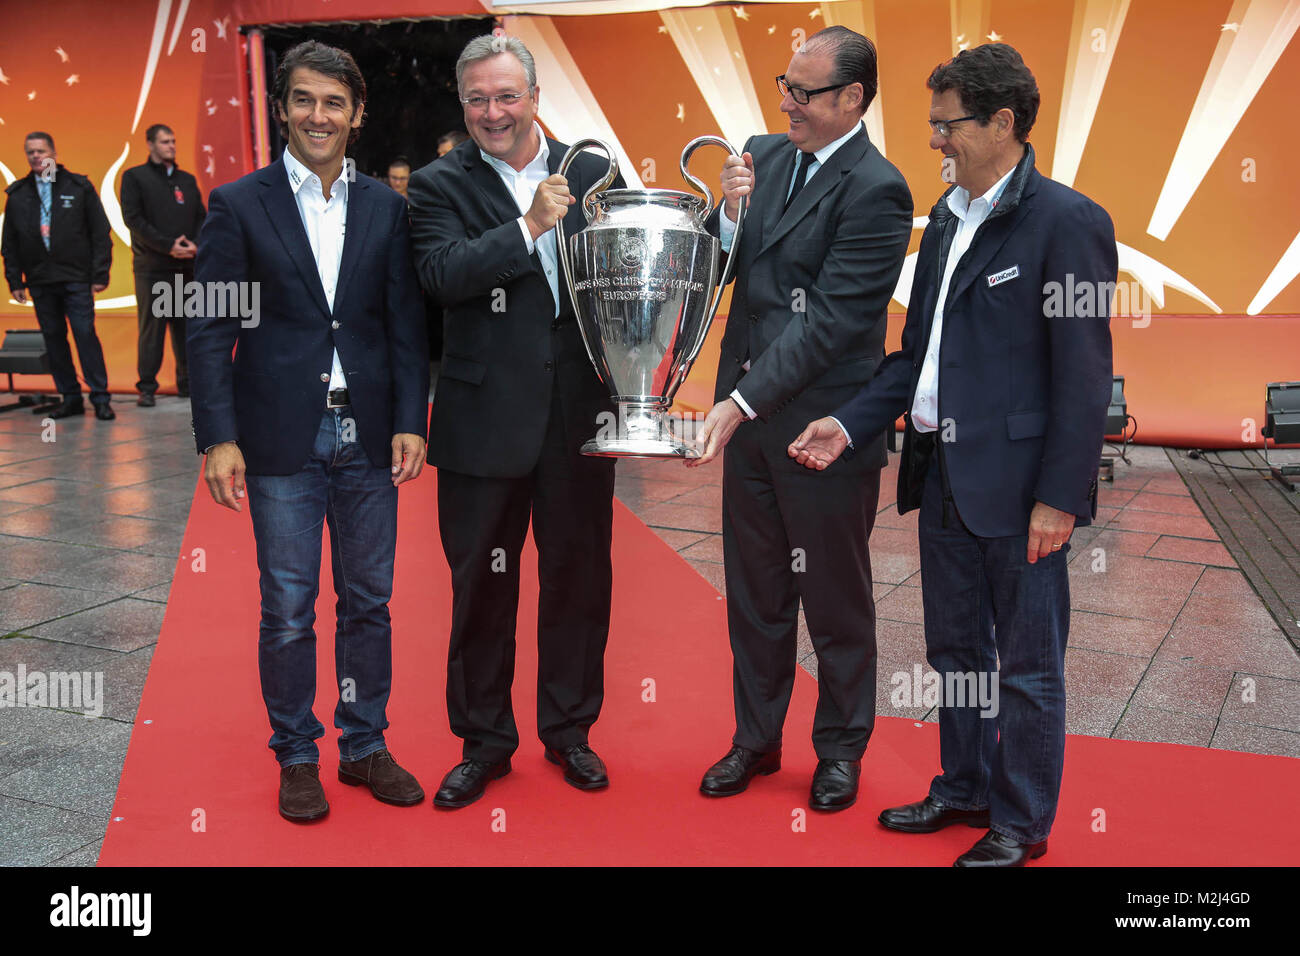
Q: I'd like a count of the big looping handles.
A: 2